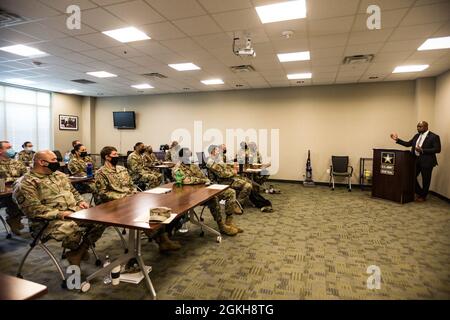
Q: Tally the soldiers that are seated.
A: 14